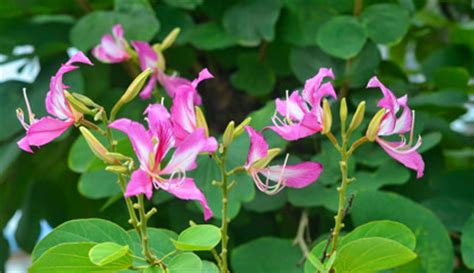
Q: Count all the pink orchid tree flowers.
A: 8